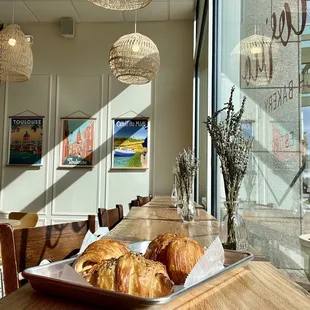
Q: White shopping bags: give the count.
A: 0